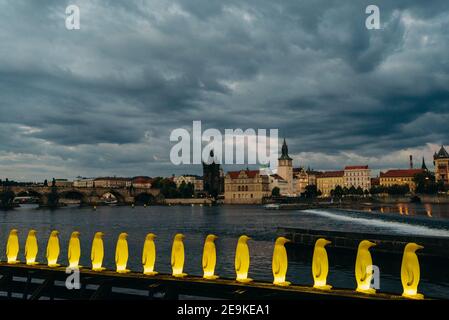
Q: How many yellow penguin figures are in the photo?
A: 14